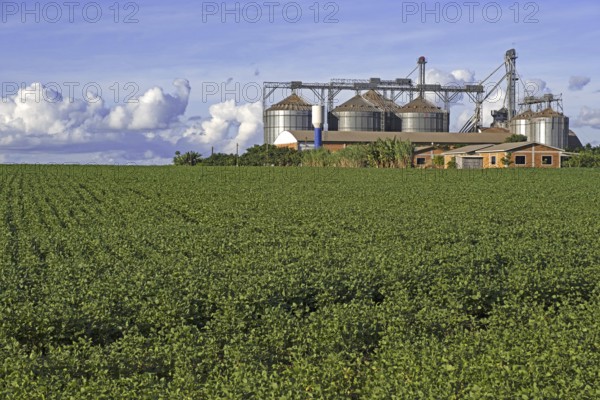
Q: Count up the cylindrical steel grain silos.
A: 6